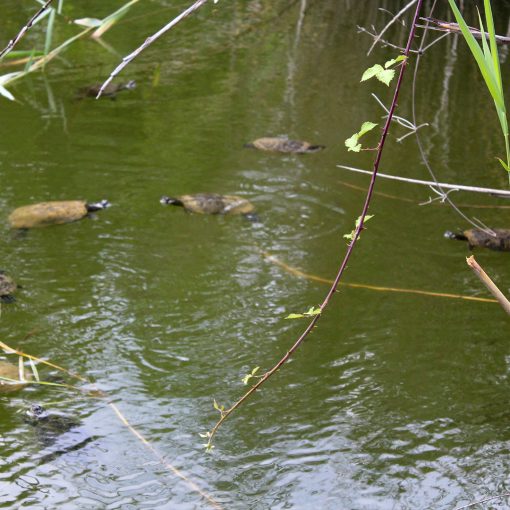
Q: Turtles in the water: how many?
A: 8